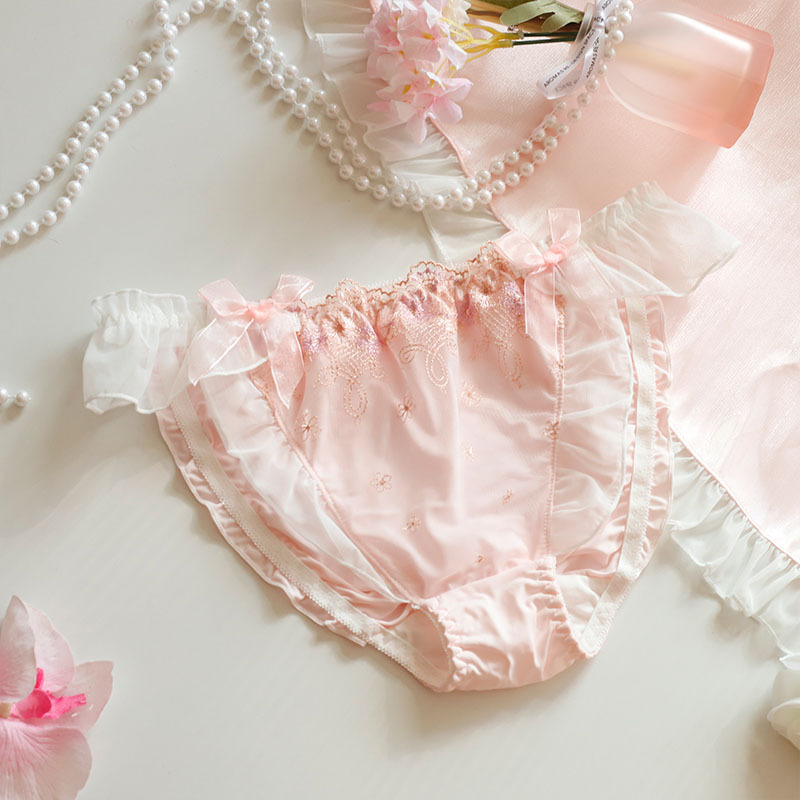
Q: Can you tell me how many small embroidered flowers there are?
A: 9